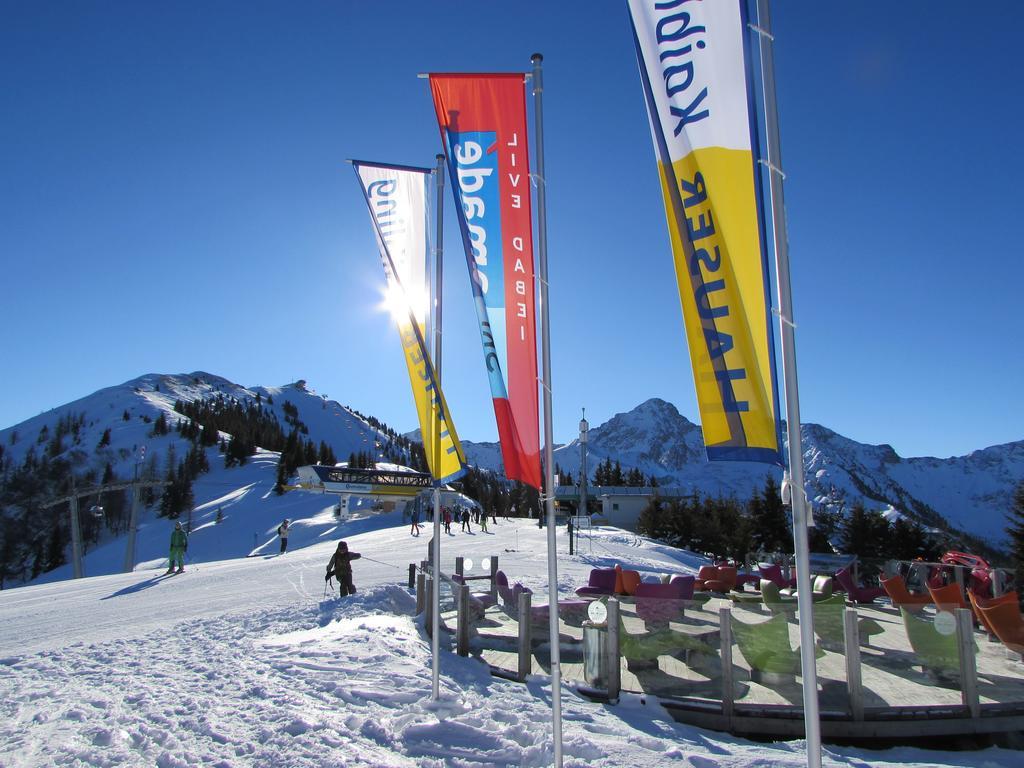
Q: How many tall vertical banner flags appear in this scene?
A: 3